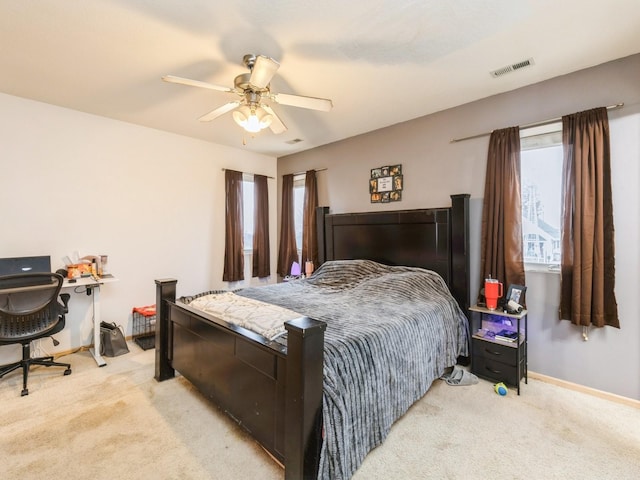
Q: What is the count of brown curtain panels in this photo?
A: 6